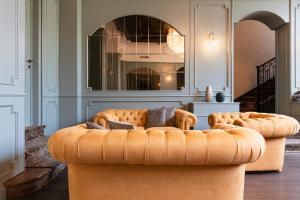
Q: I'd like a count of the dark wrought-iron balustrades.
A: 1